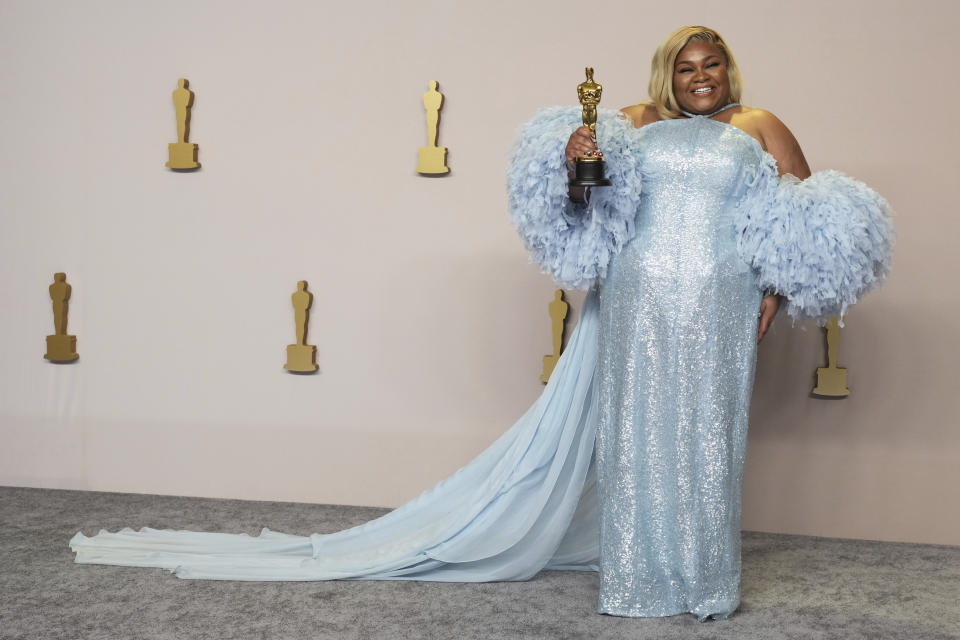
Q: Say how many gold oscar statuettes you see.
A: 7